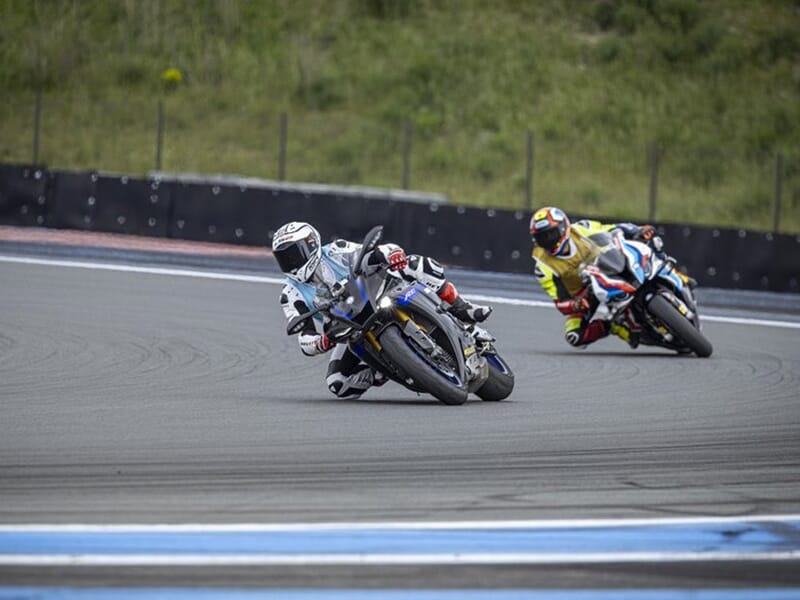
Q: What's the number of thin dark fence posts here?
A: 7